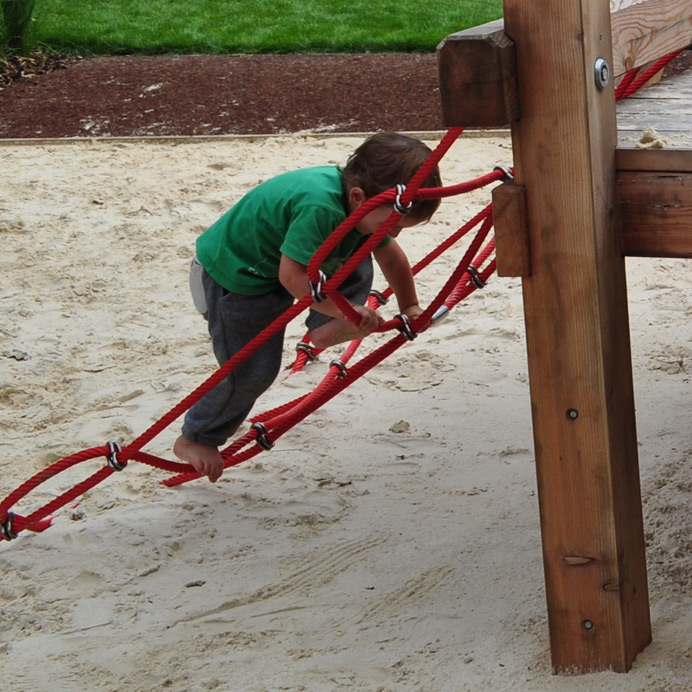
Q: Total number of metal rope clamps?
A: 11